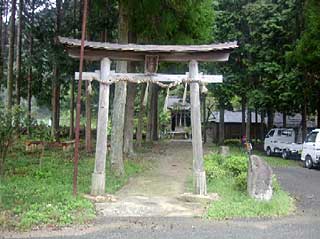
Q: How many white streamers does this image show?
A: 3